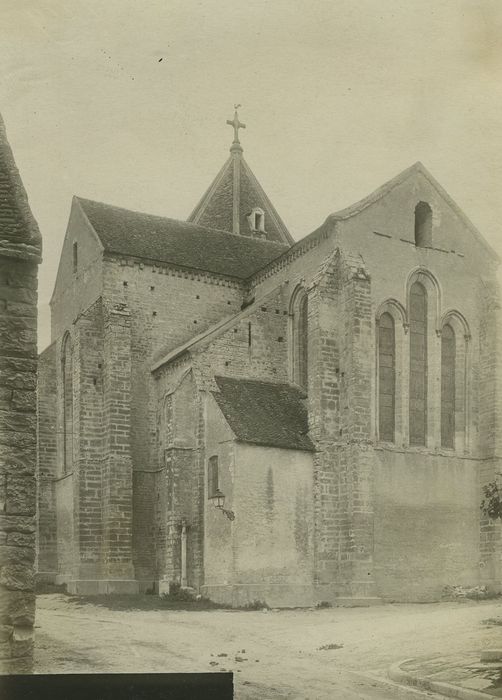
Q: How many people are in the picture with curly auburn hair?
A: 0